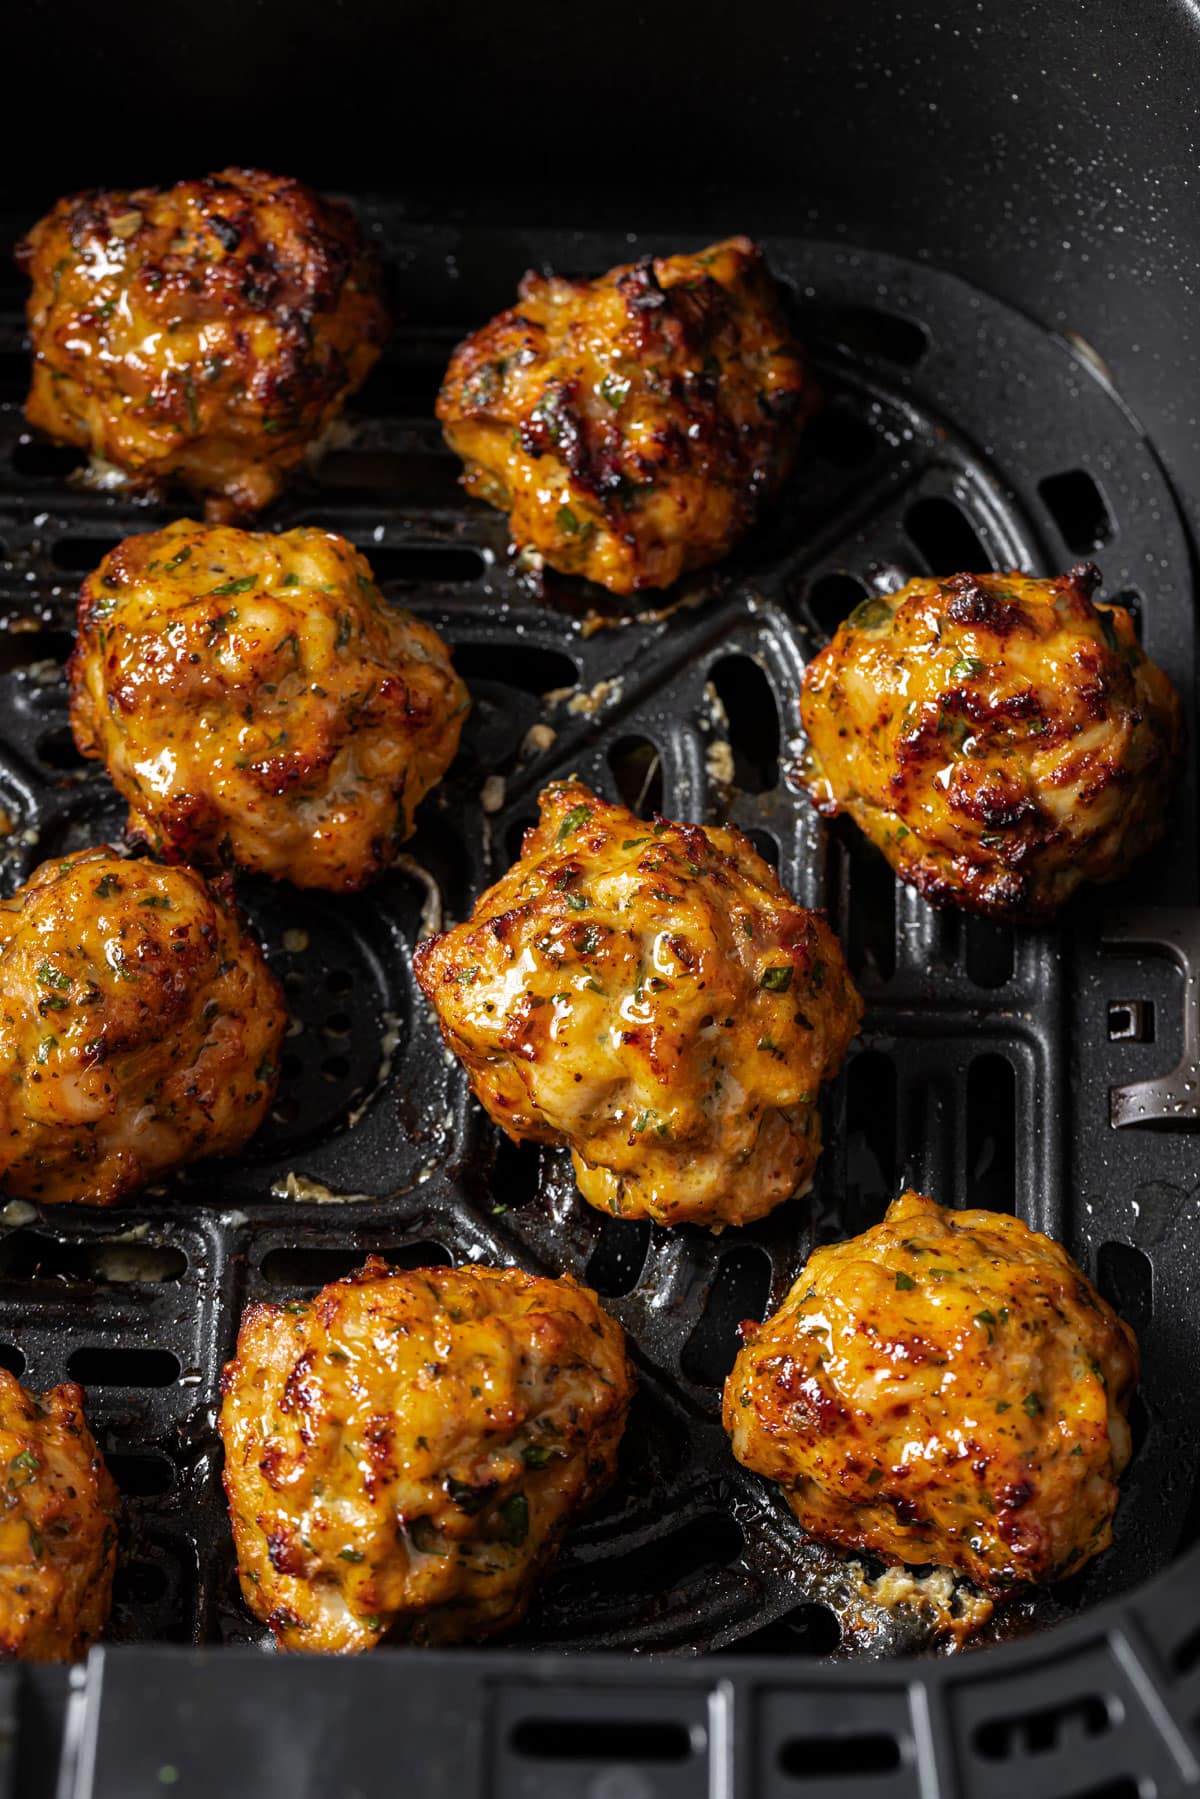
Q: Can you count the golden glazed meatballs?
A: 9